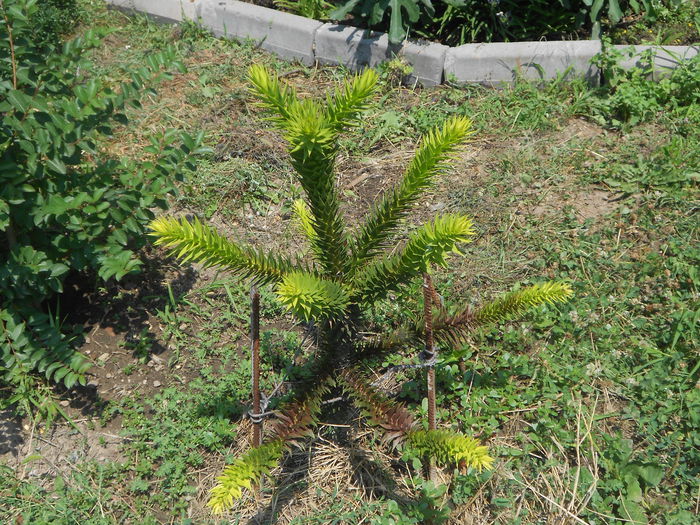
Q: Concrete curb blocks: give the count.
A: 5